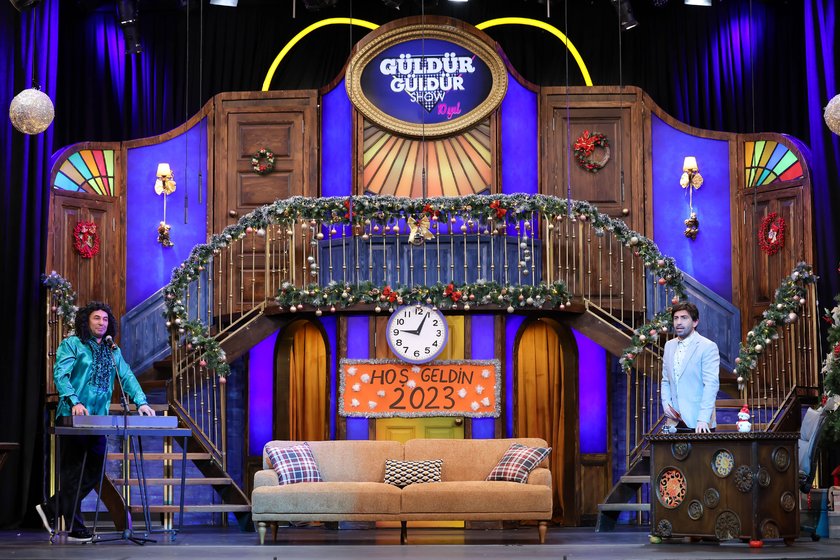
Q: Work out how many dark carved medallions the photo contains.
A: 10